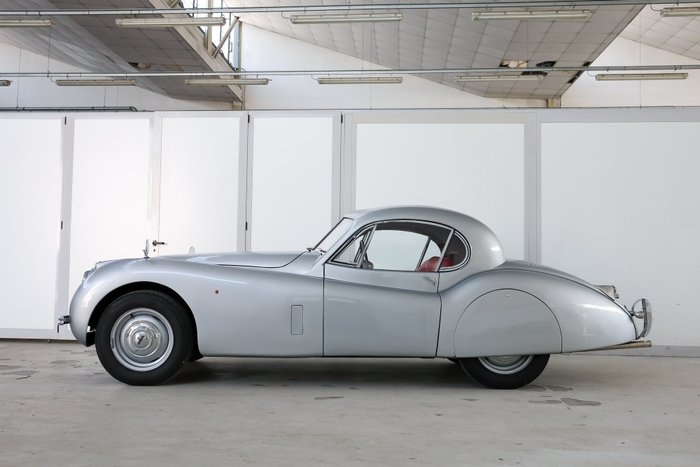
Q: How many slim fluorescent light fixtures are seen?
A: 11